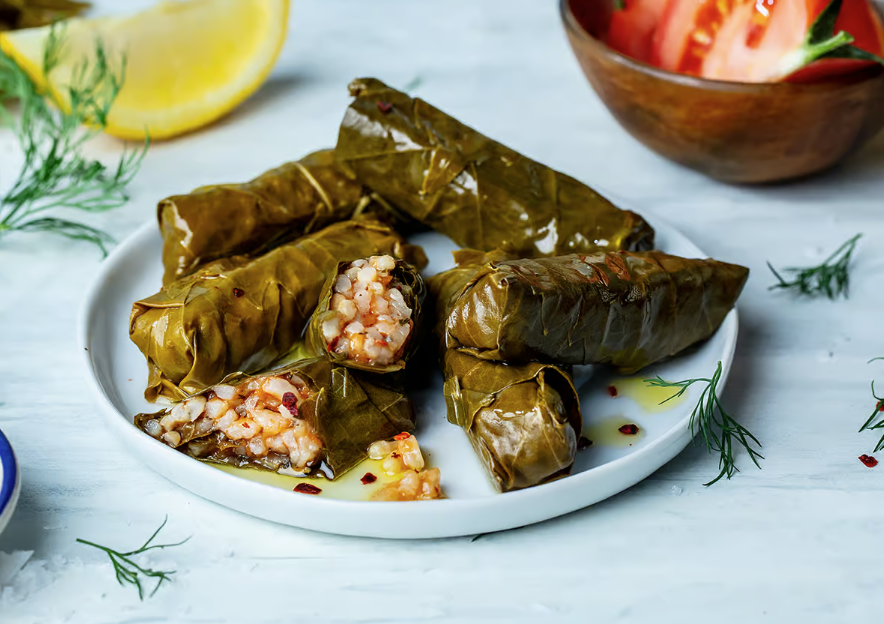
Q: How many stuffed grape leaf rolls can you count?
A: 7